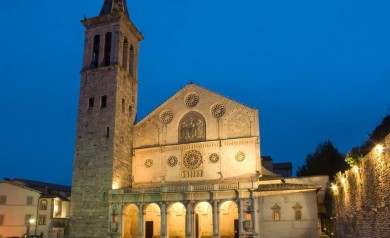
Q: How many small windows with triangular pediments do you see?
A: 2